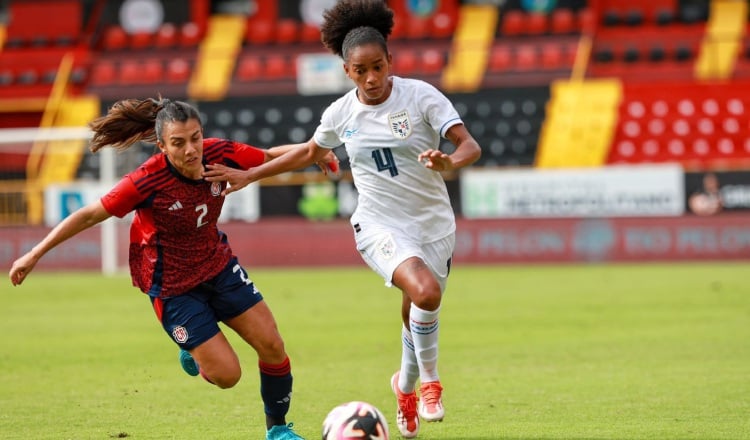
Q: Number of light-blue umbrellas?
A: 0